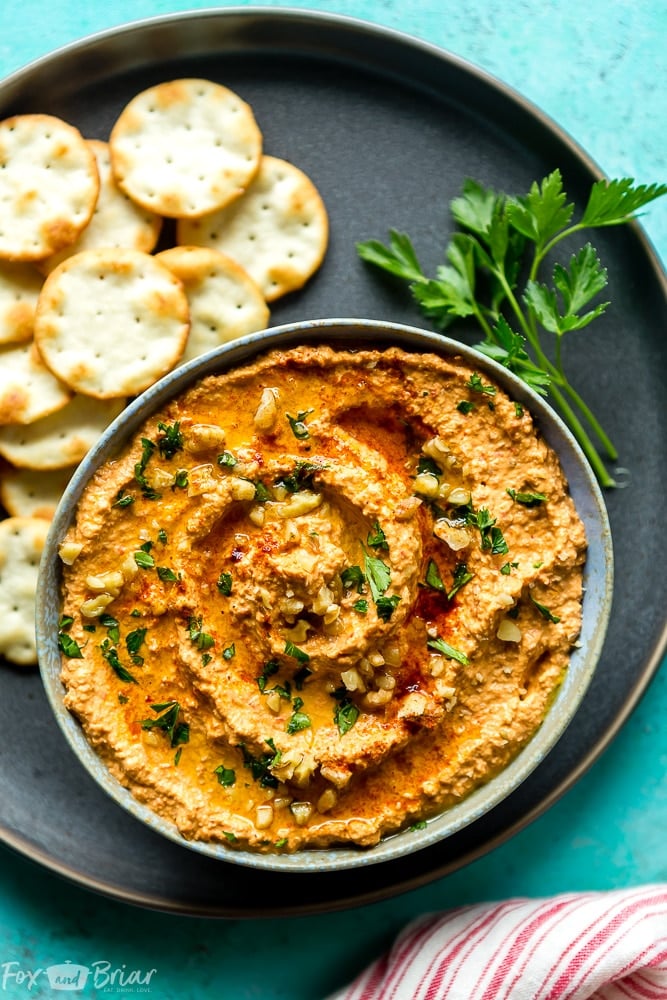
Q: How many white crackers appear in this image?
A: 11